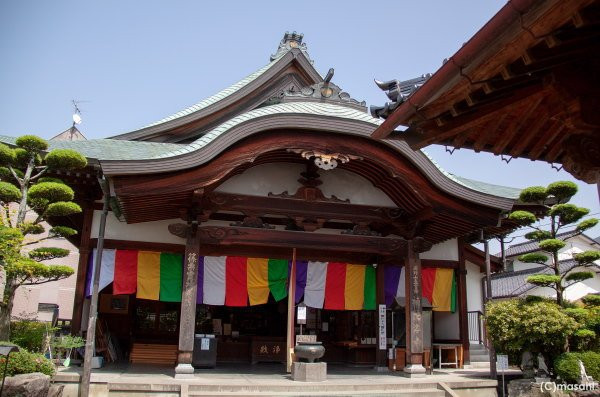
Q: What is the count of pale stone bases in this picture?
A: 3